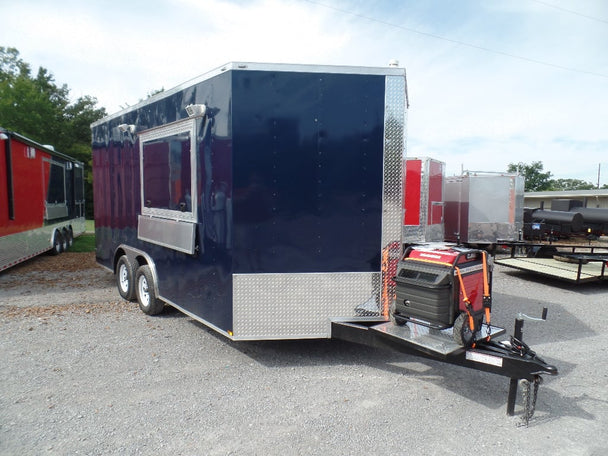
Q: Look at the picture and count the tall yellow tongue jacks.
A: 0